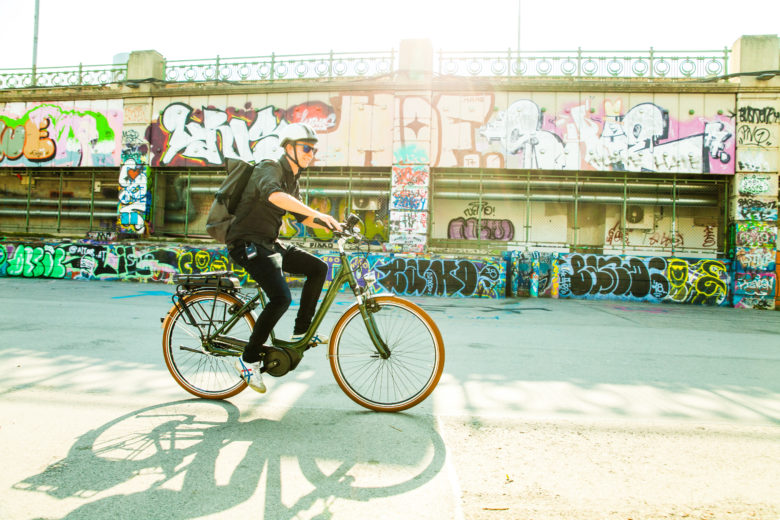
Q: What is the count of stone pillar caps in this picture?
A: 3